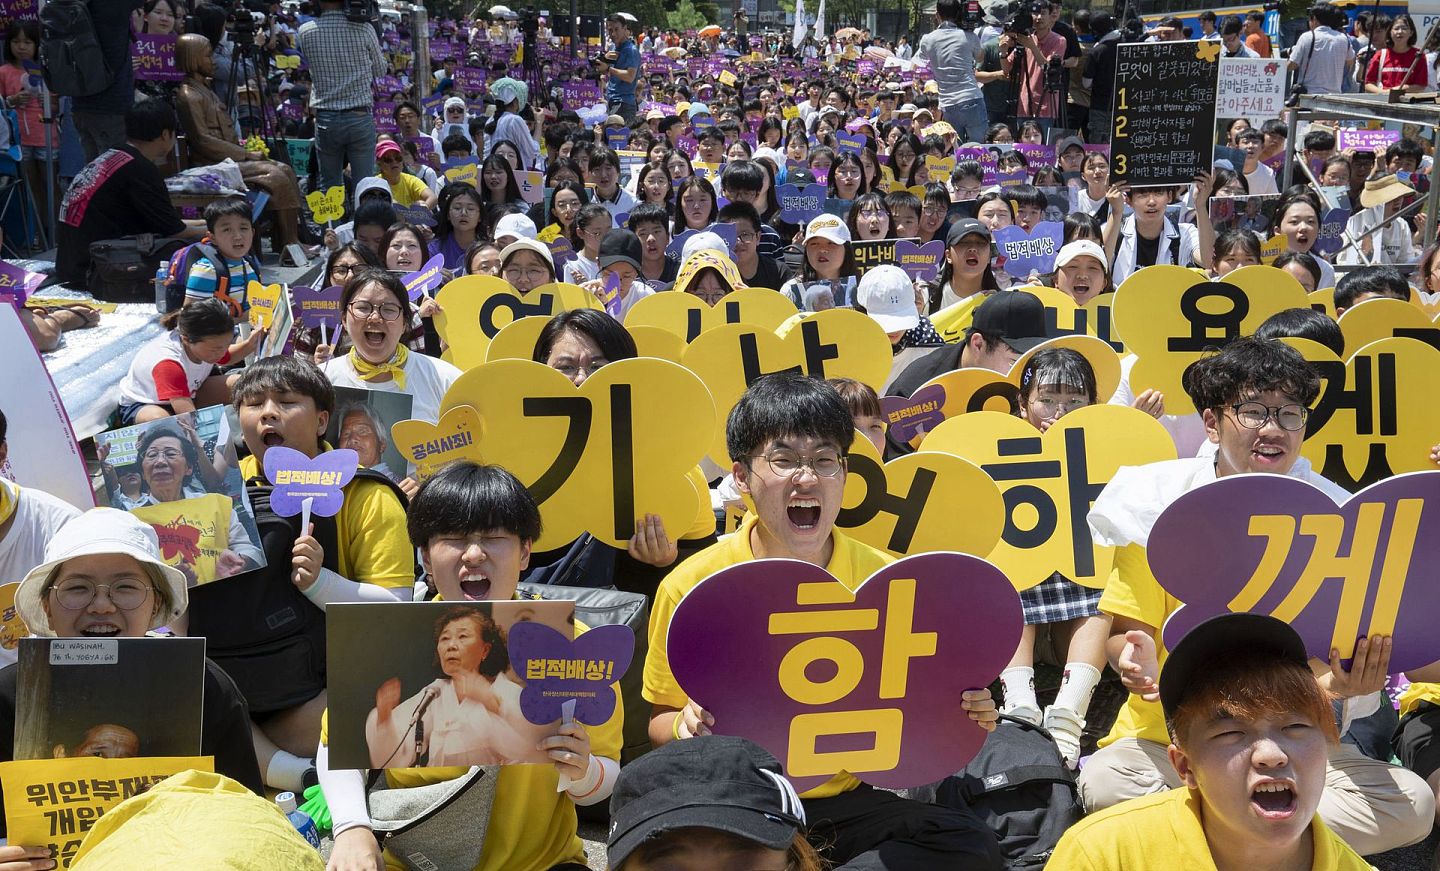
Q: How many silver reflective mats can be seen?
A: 1